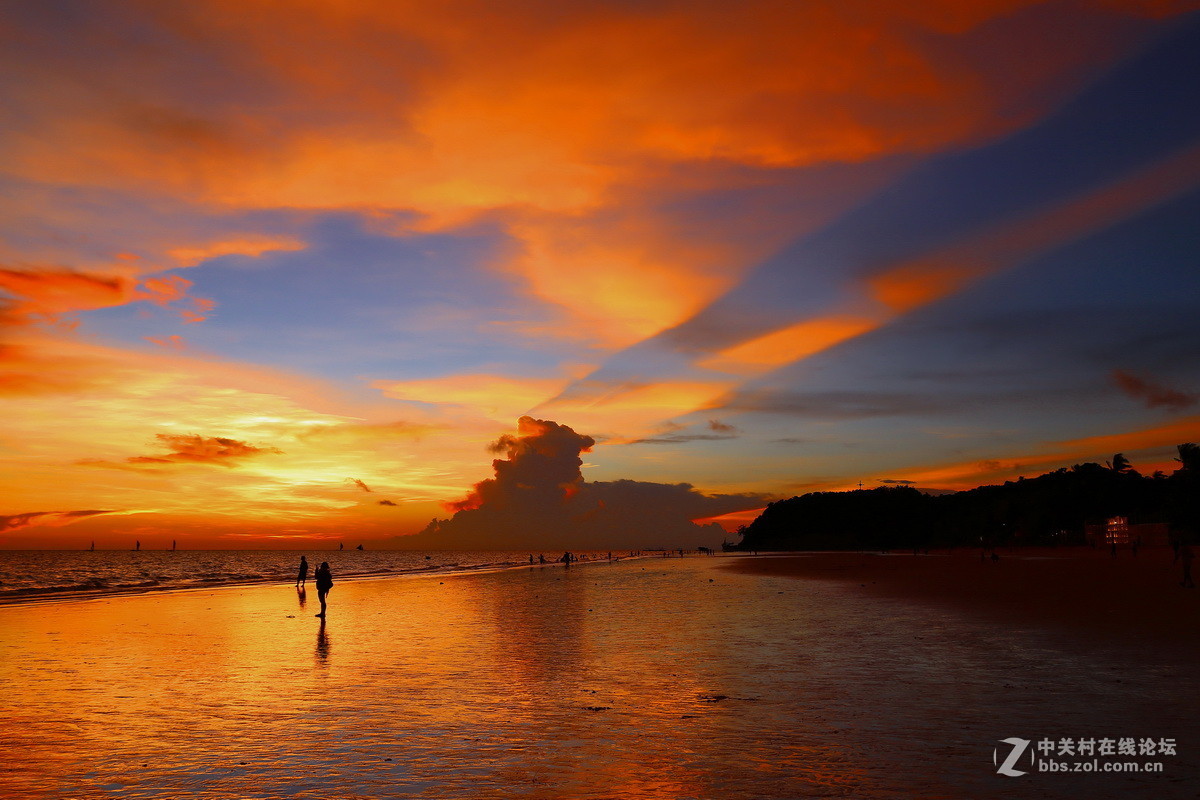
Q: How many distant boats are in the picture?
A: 5